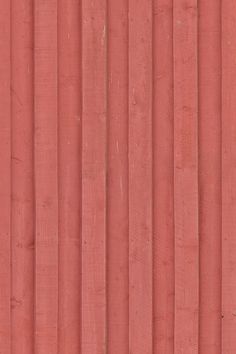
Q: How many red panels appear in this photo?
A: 11